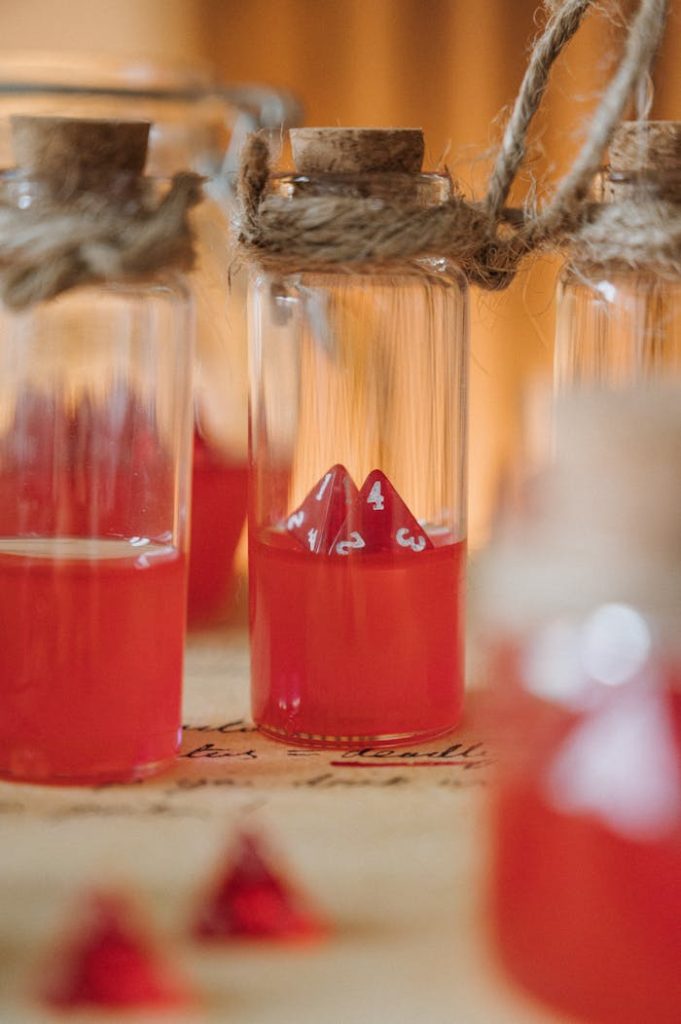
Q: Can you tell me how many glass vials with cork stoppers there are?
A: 4